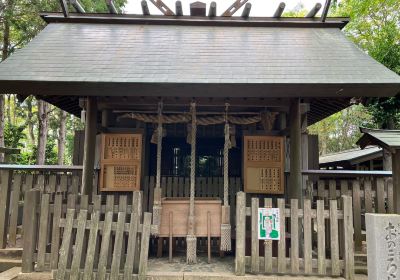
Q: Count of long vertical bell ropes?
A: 3